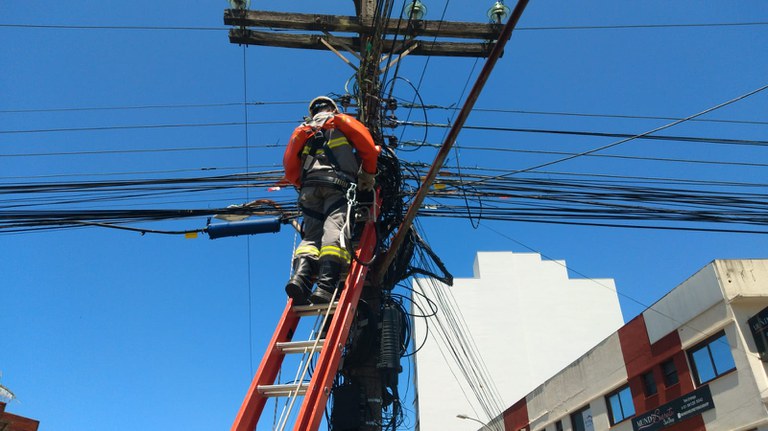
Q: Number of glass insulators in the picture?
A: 3